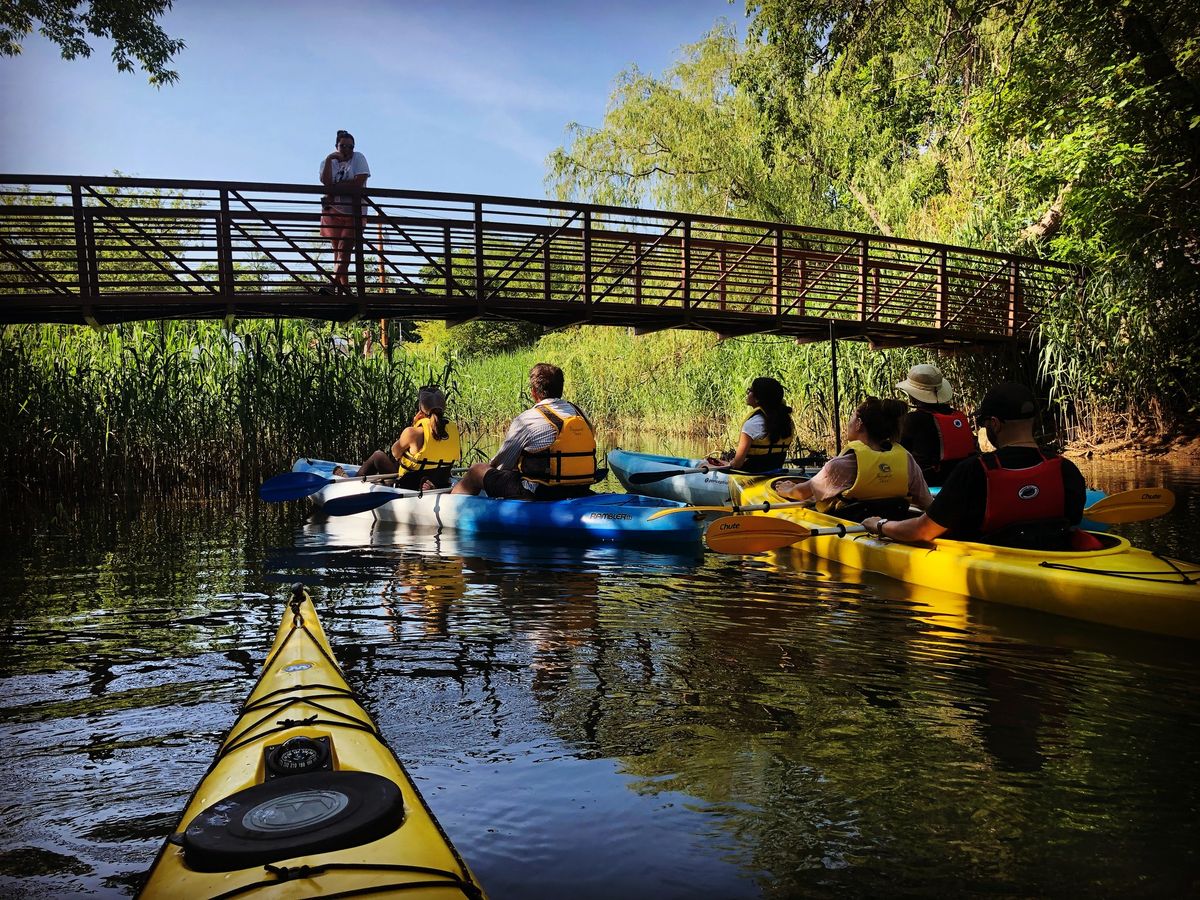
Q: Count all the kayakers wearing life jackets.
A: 6